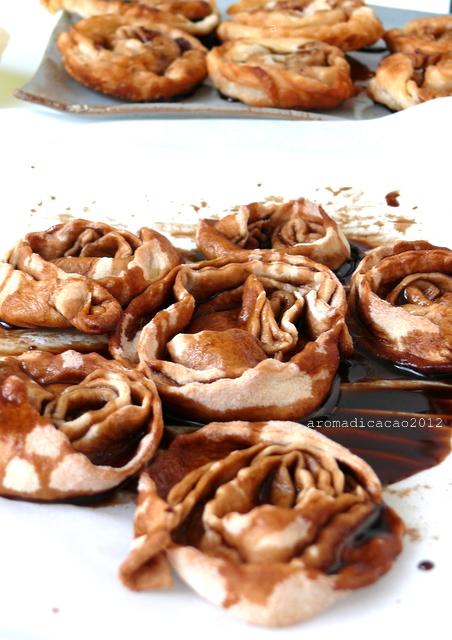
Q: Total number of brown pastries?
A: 12